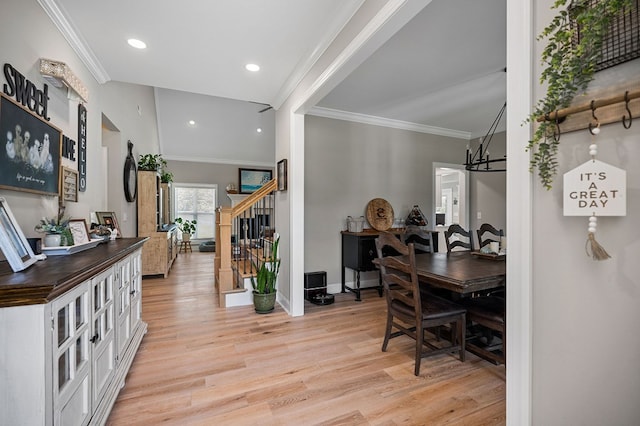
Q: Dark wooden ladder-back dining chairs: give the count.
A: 5